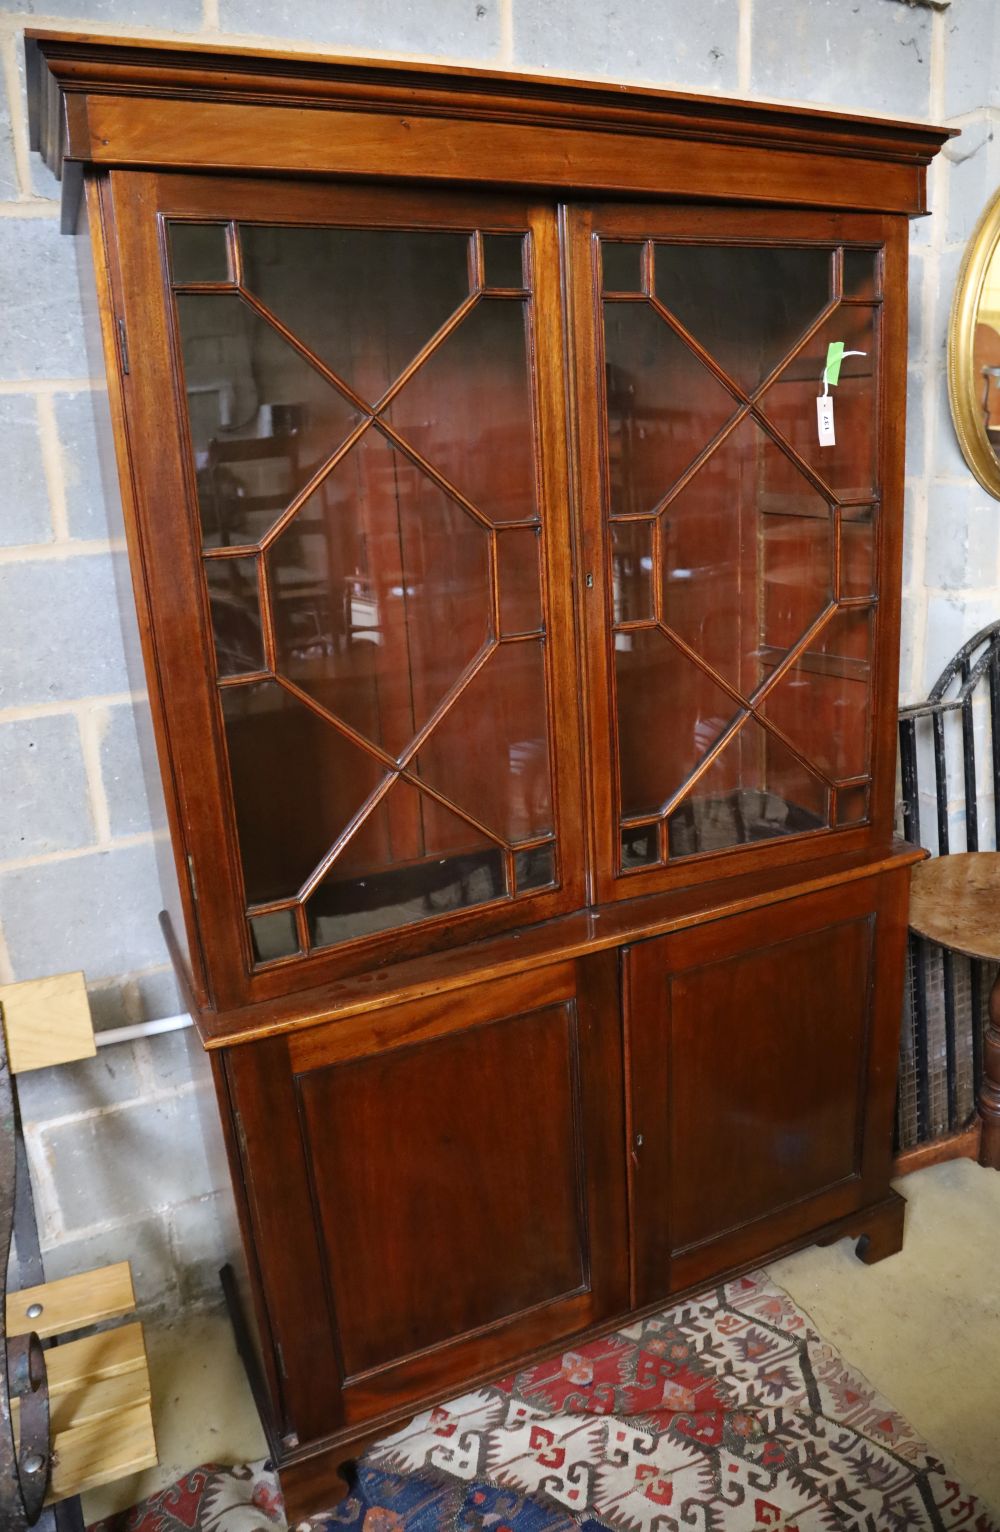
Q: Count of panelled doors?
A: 2